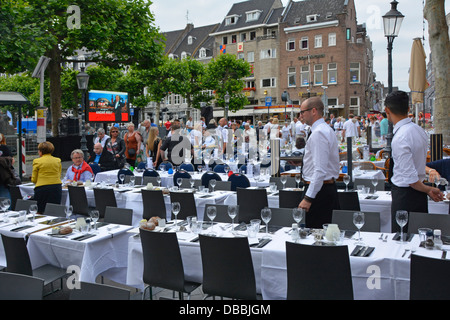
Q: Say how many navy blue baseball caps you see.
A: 0